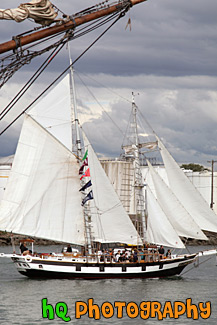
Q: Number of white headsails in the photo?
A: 3